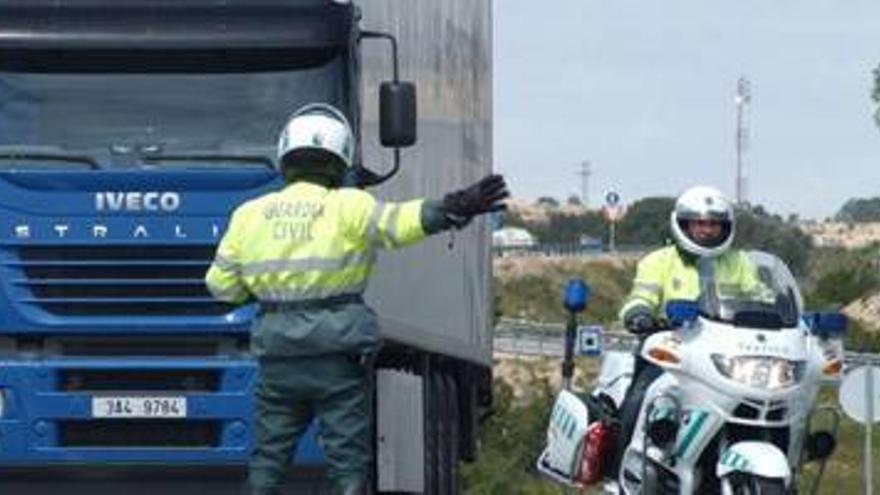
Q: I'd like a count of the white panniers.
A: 1